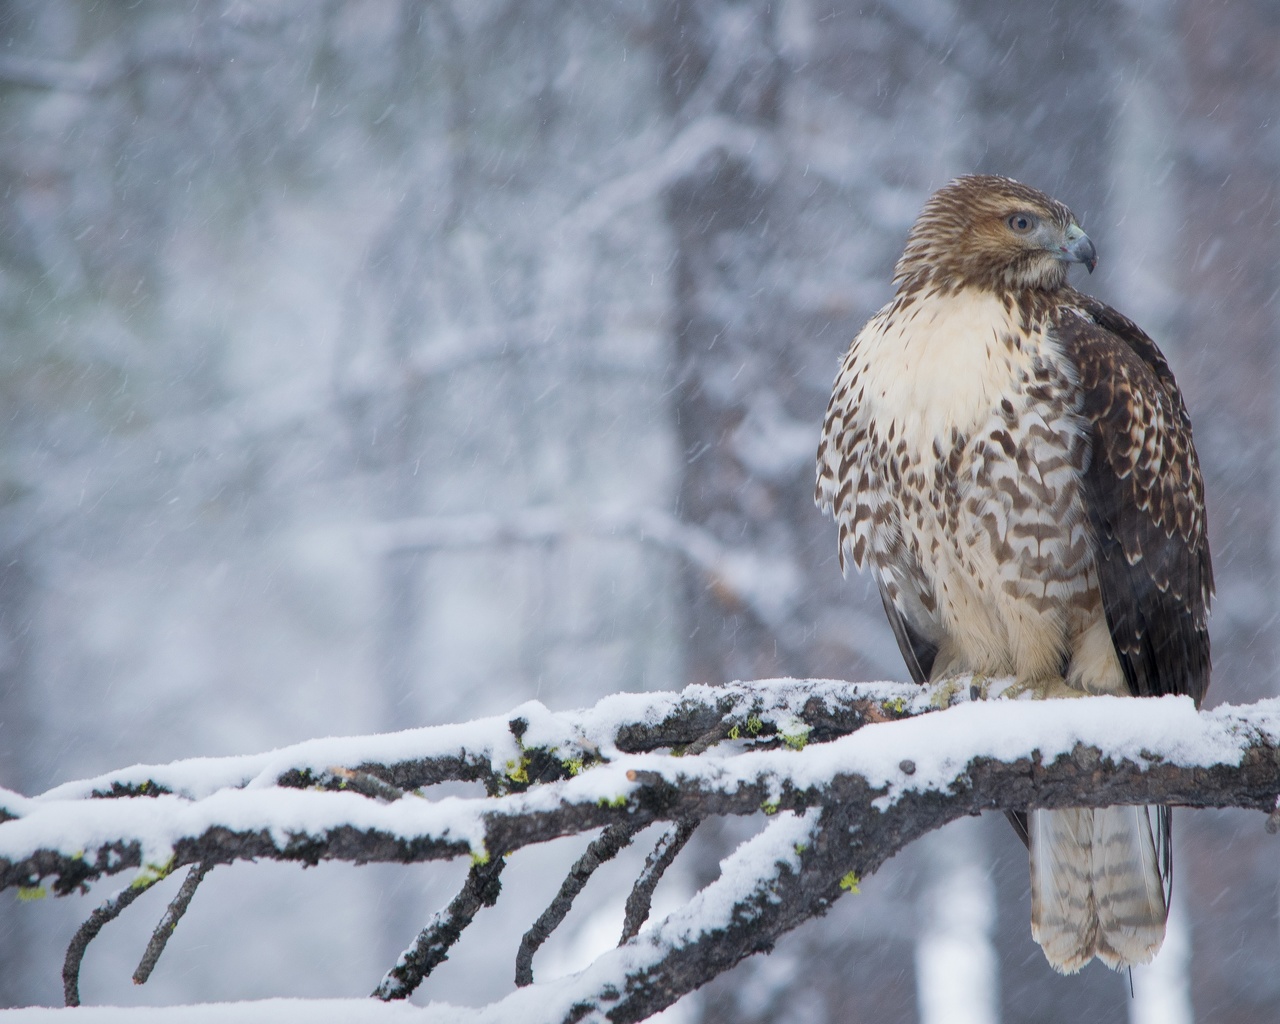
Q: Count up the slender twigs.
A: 5